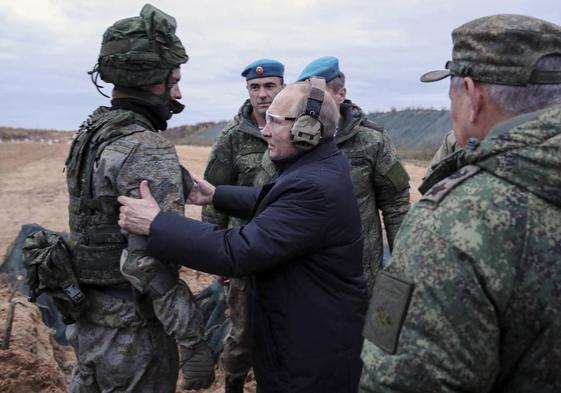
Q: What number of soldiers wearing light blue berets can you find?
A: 2